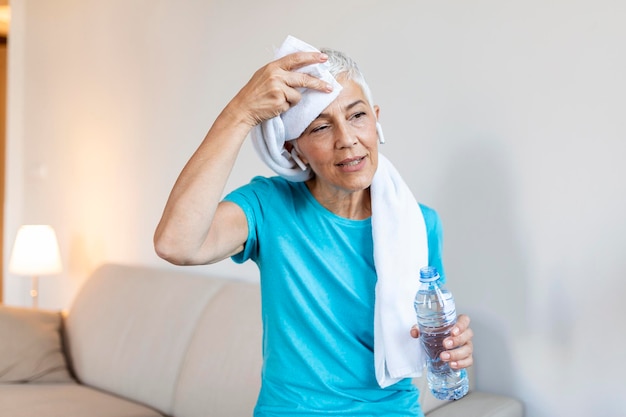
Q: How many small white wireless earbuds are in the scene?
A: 2